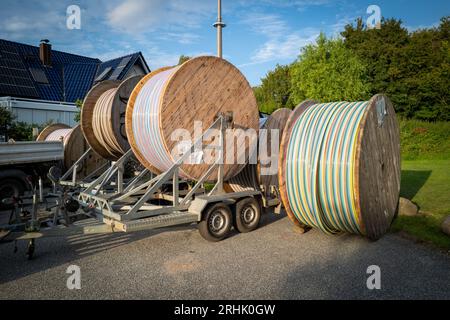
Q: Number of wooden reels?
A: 5